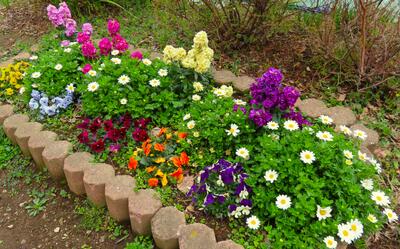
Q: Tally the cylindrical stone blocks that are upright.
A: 12